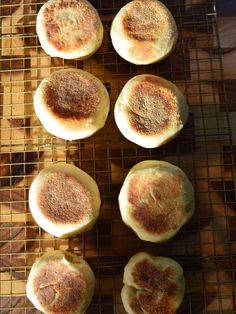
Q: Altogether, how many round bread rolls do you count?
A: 8